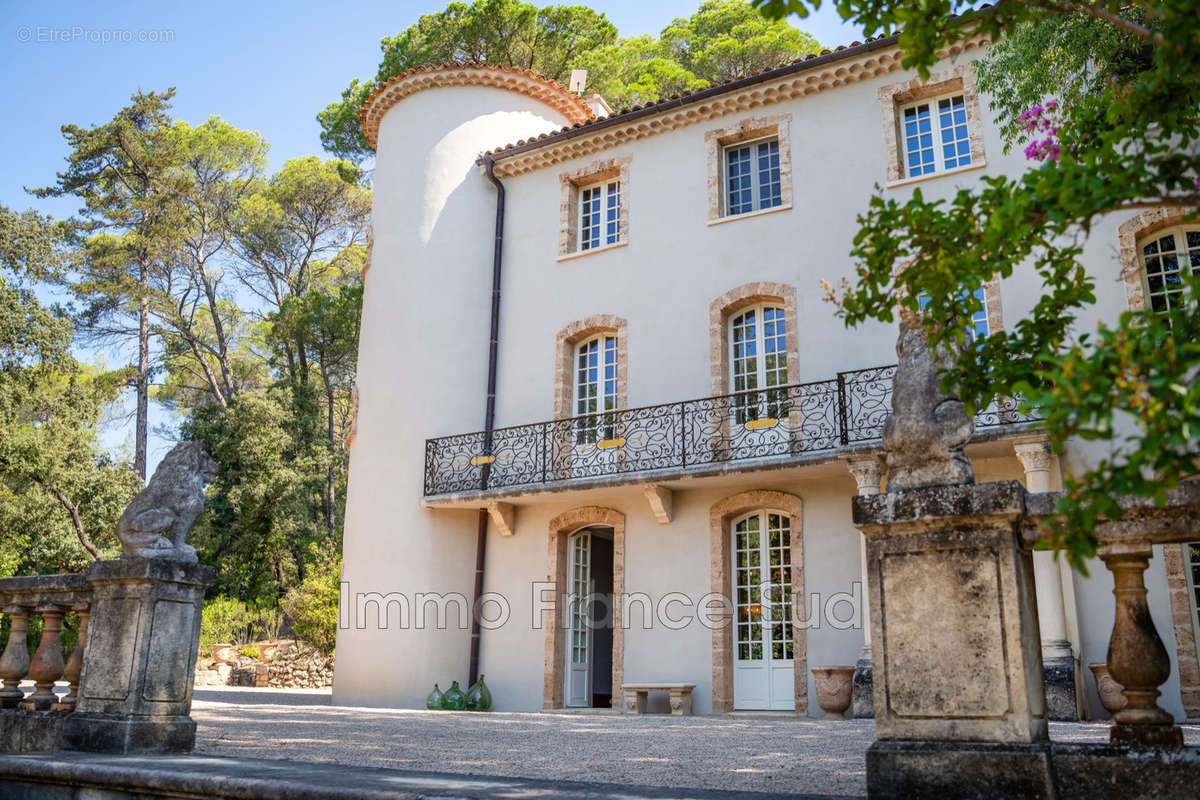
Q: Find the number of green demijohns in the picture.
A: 3